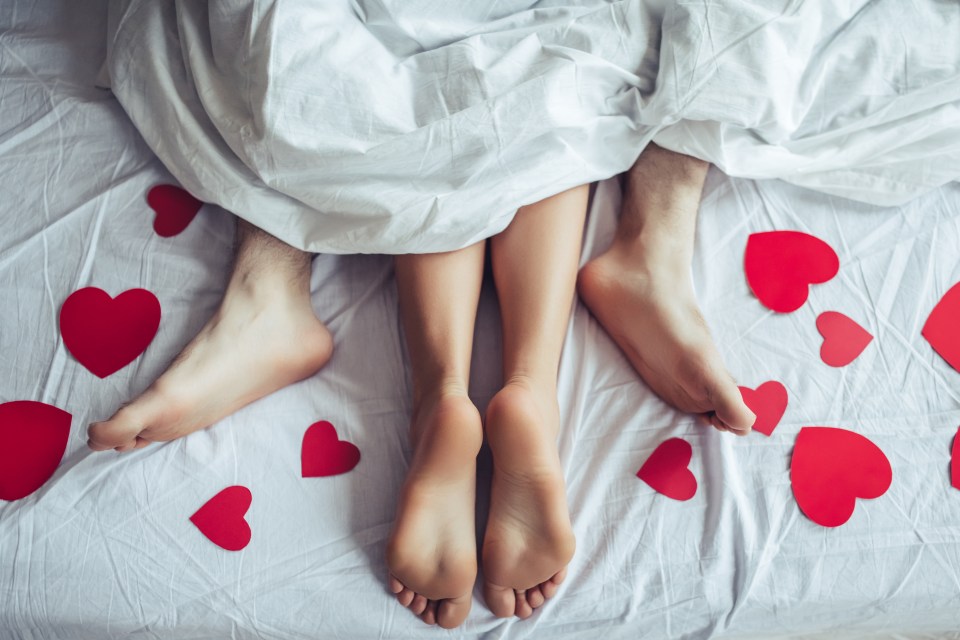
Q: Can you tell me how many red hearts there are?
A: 12